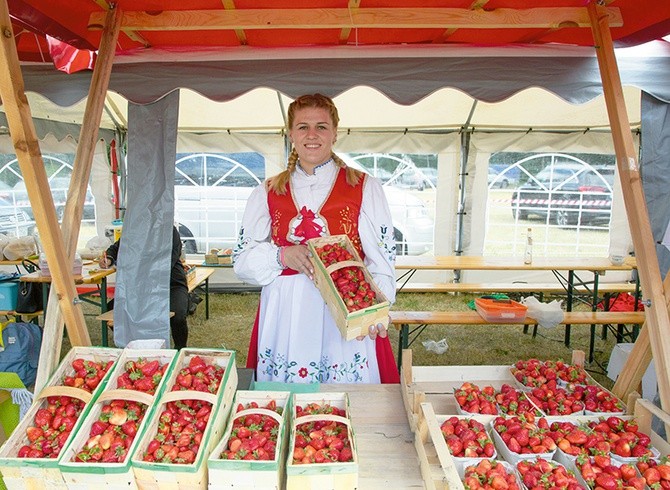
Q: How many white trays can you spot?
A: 14